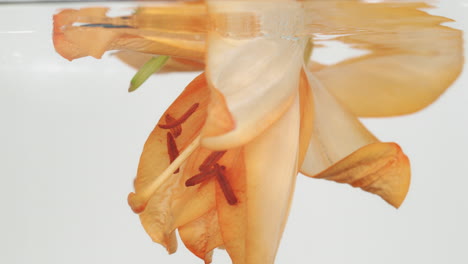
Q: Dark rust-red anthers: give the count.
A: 6